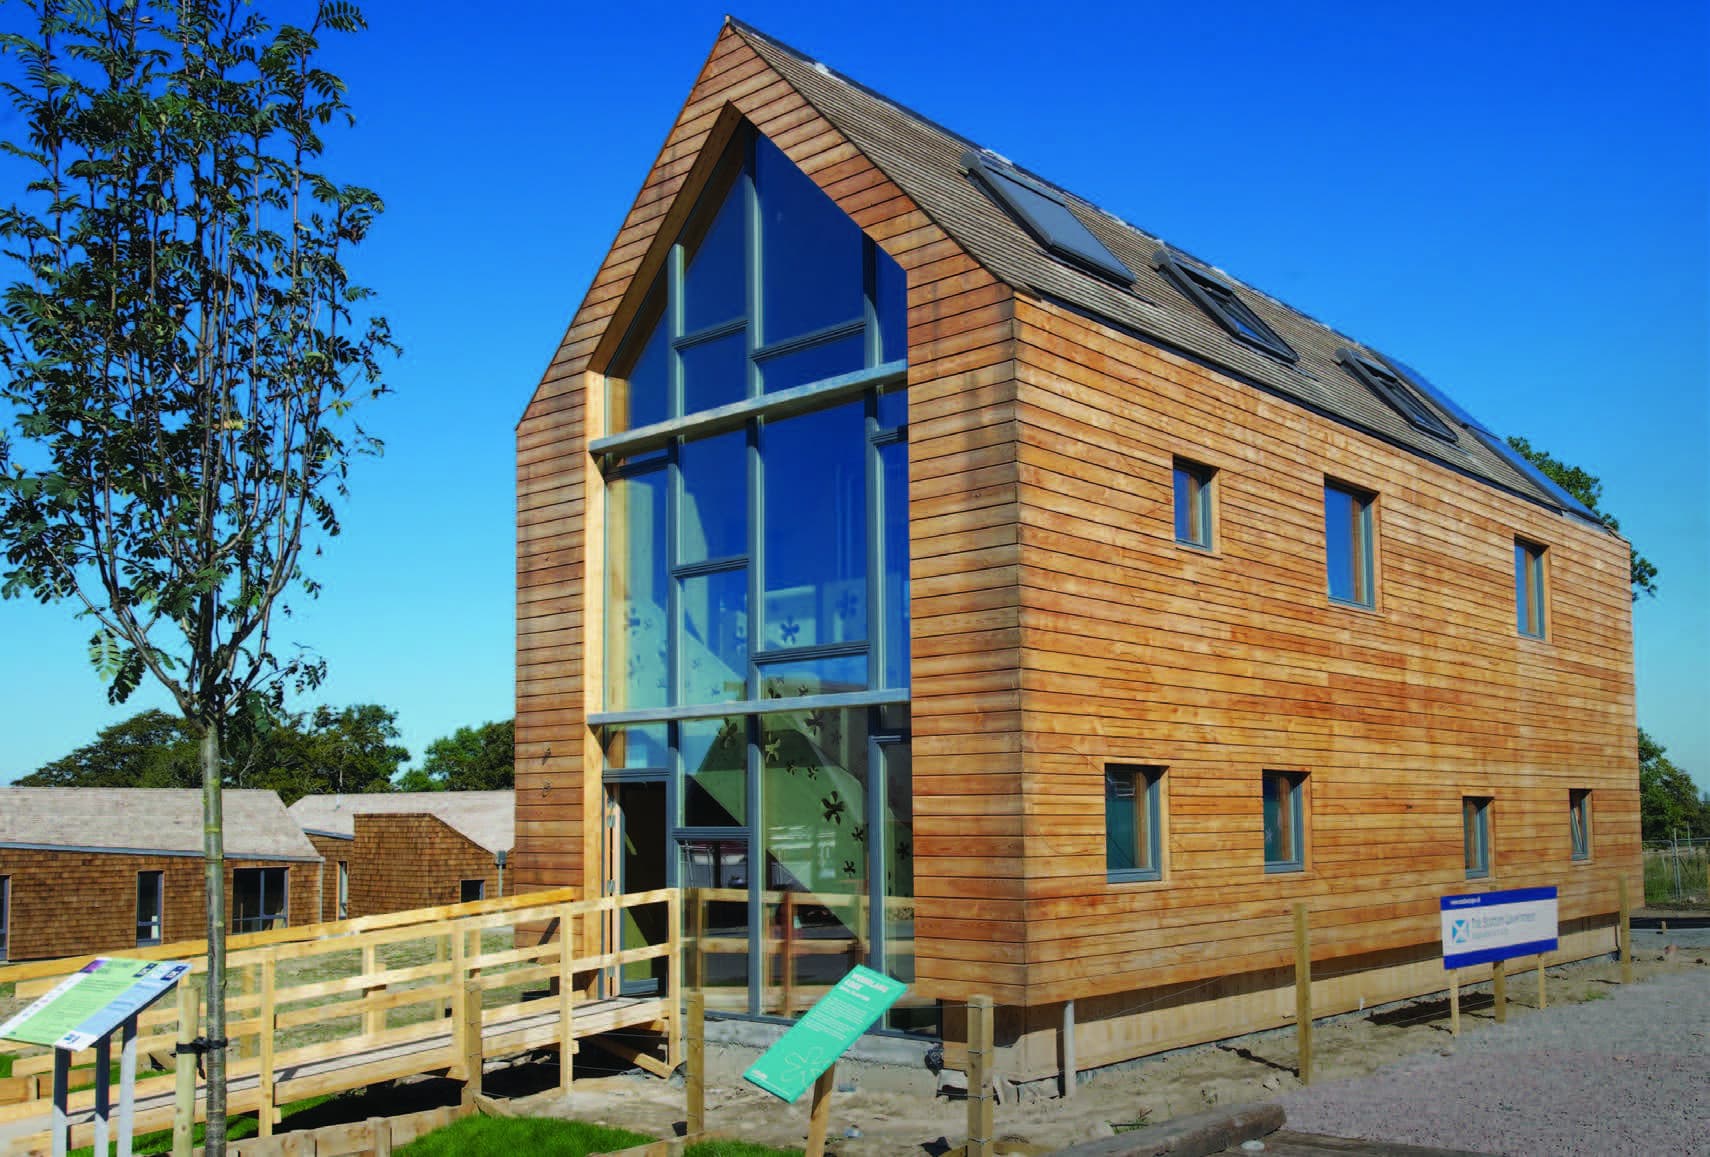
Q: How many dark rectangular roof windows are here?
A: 3